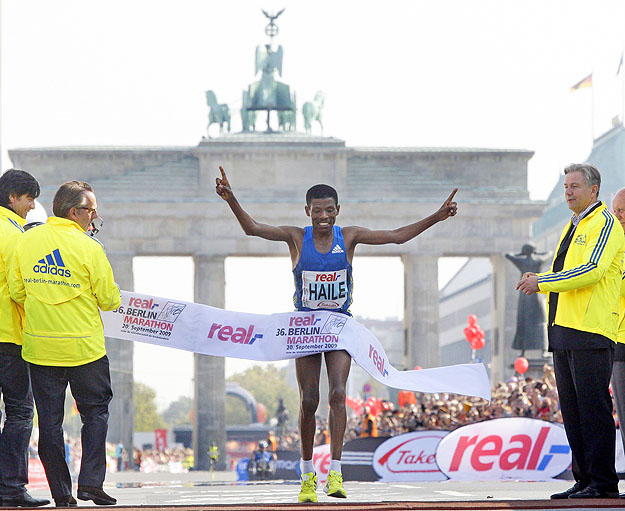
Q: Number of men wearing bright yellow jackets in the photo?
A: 4